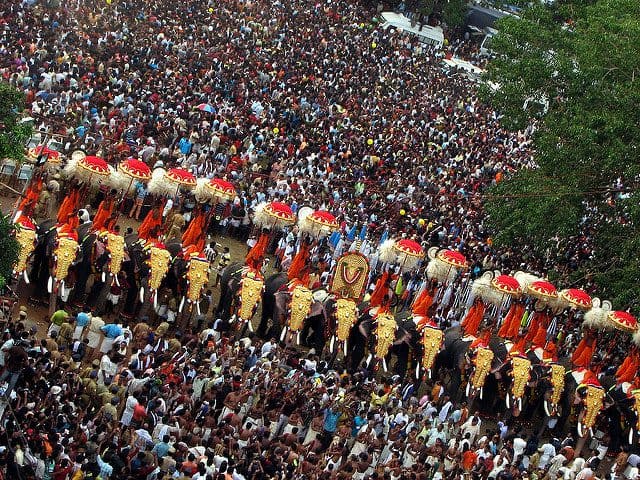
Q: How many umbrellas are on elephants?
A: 13